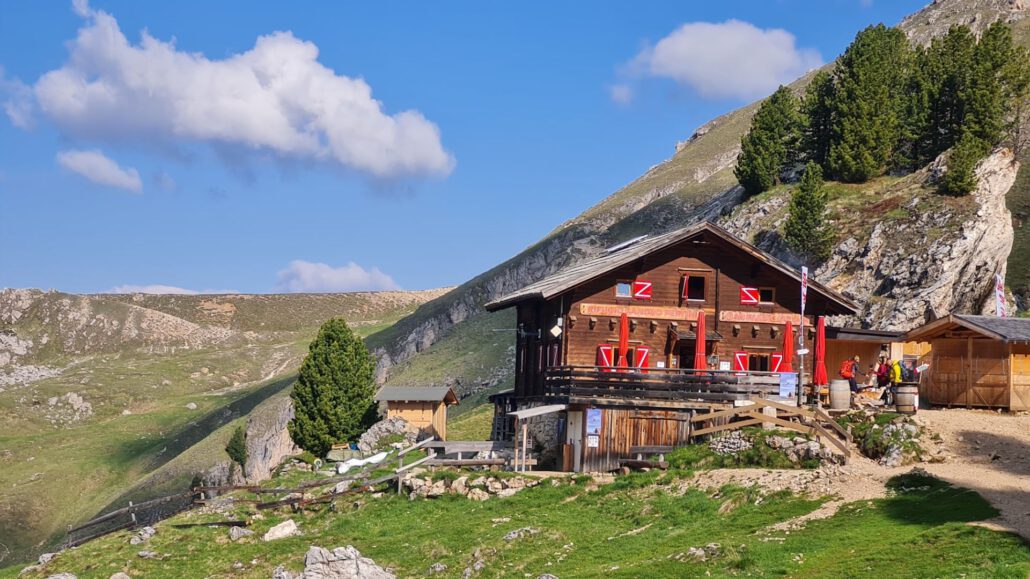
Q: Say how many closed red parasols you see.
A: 4